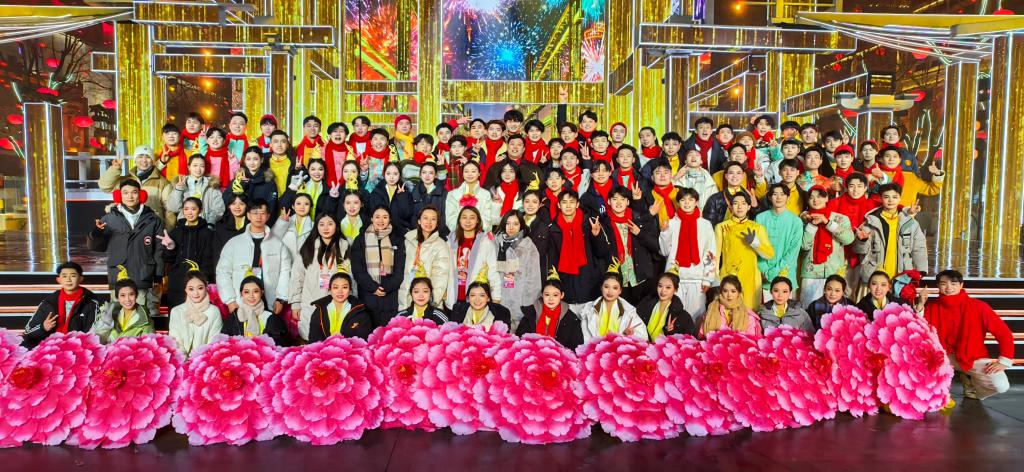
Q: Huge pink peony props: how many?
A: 14